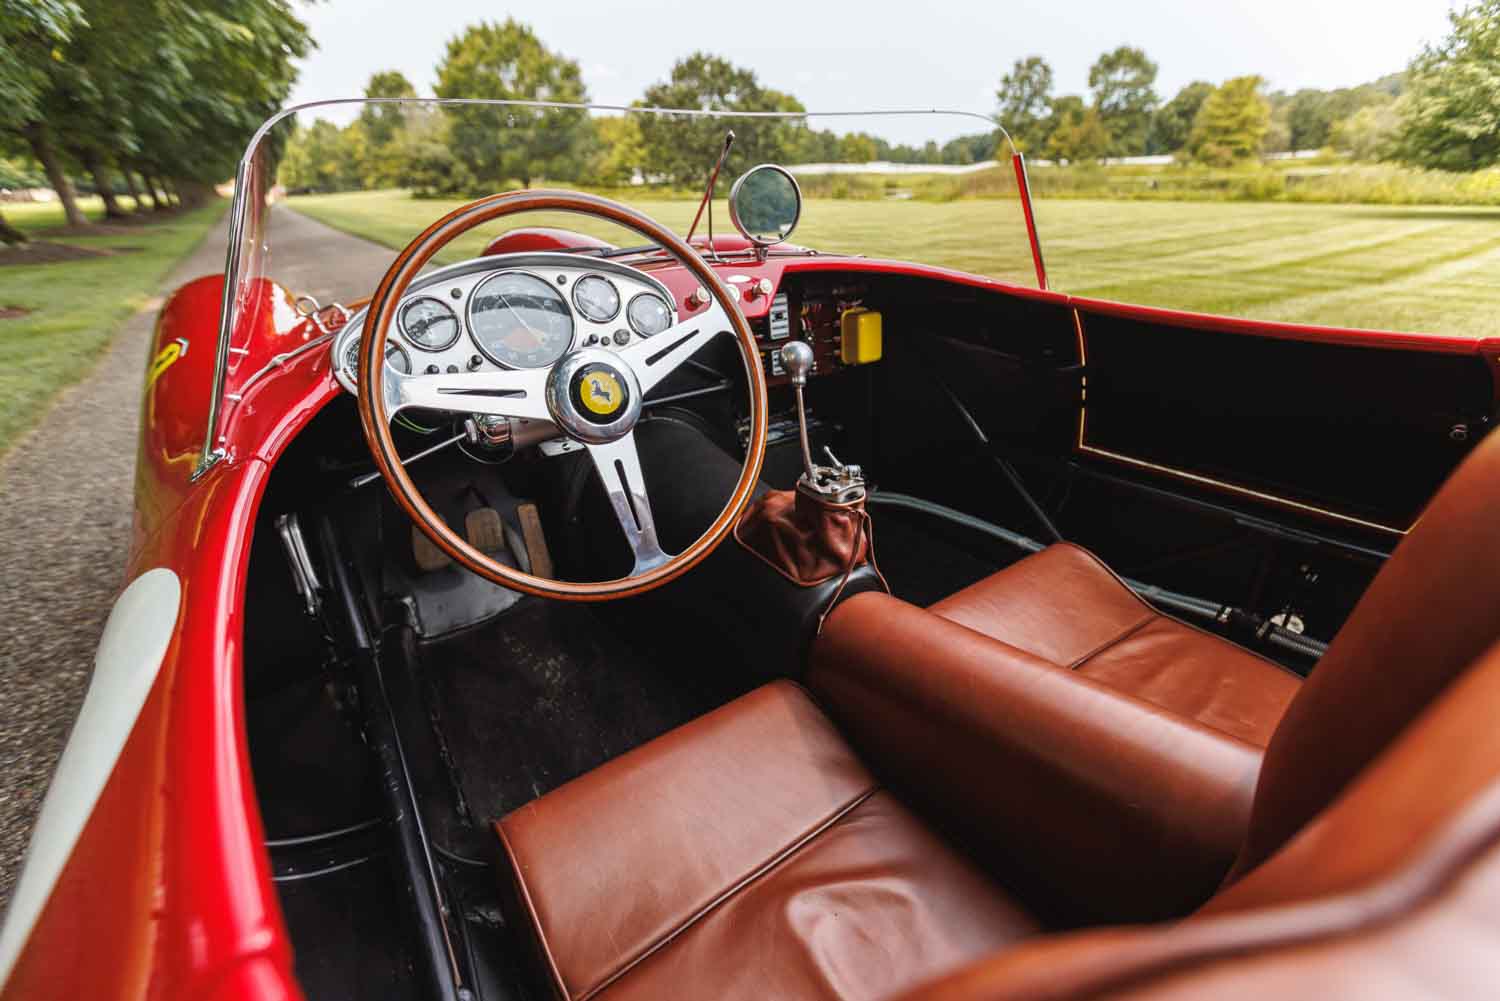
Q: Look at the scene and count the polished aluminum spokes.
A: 3